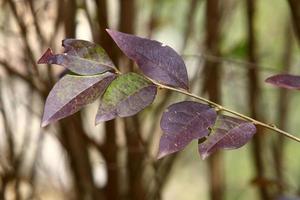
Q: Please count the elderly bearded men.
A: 0